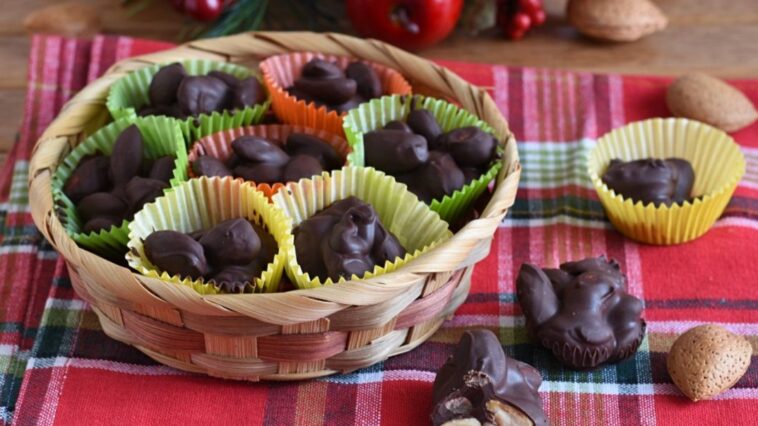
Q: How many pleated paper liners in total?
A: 8